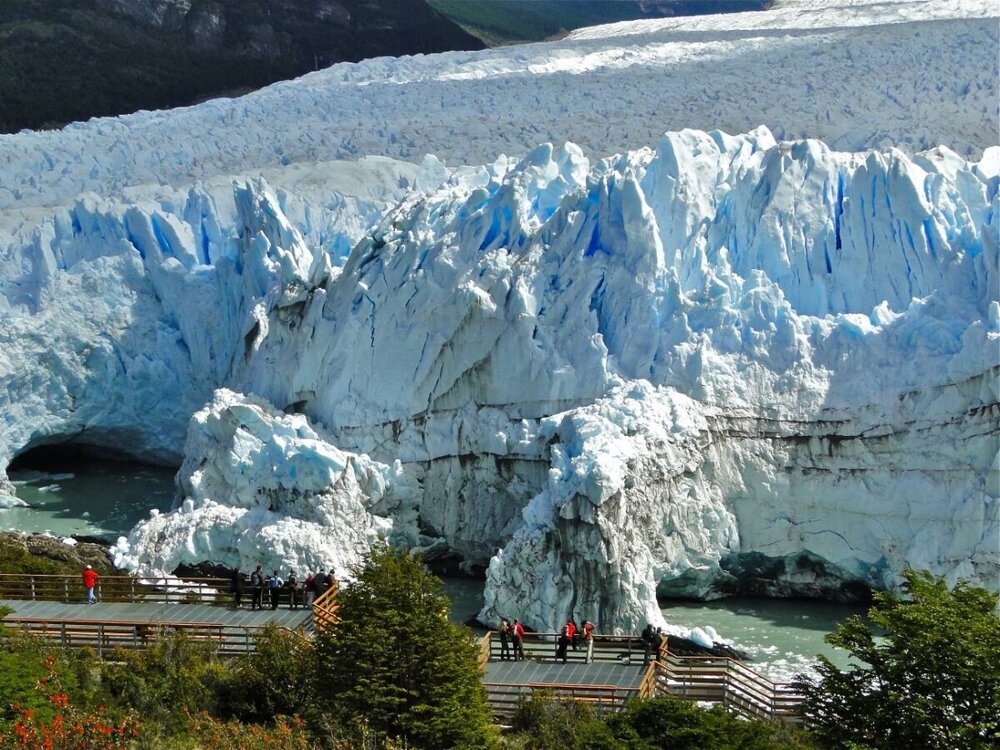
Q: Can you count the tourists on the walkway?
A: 14